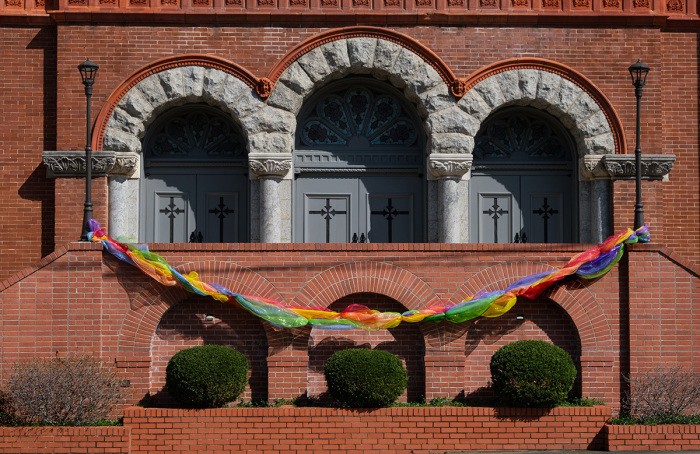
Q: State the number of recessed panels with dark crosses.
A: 6